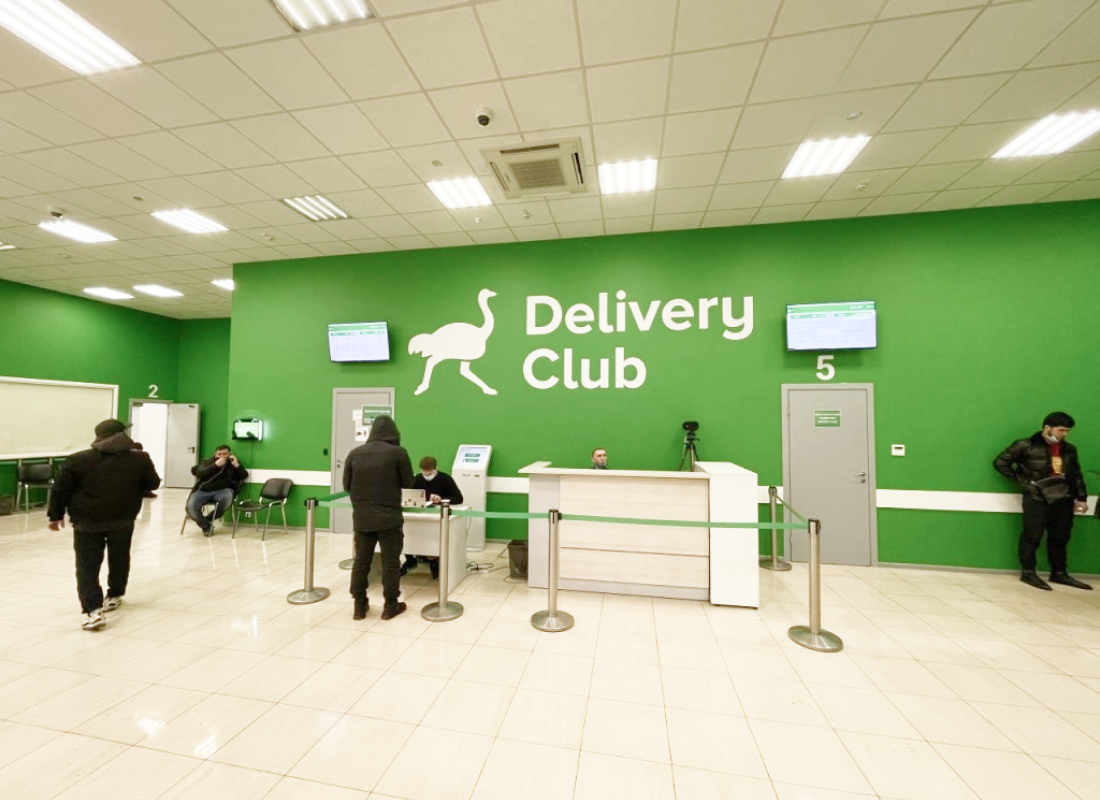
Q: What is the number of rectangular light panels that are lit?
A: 13